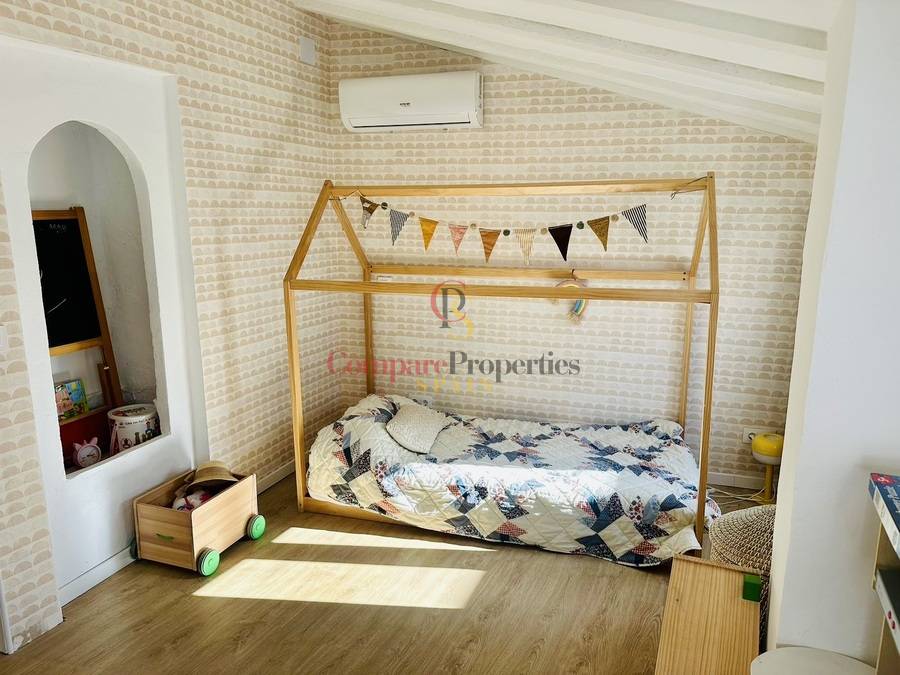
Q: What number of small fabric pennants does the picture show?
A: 9